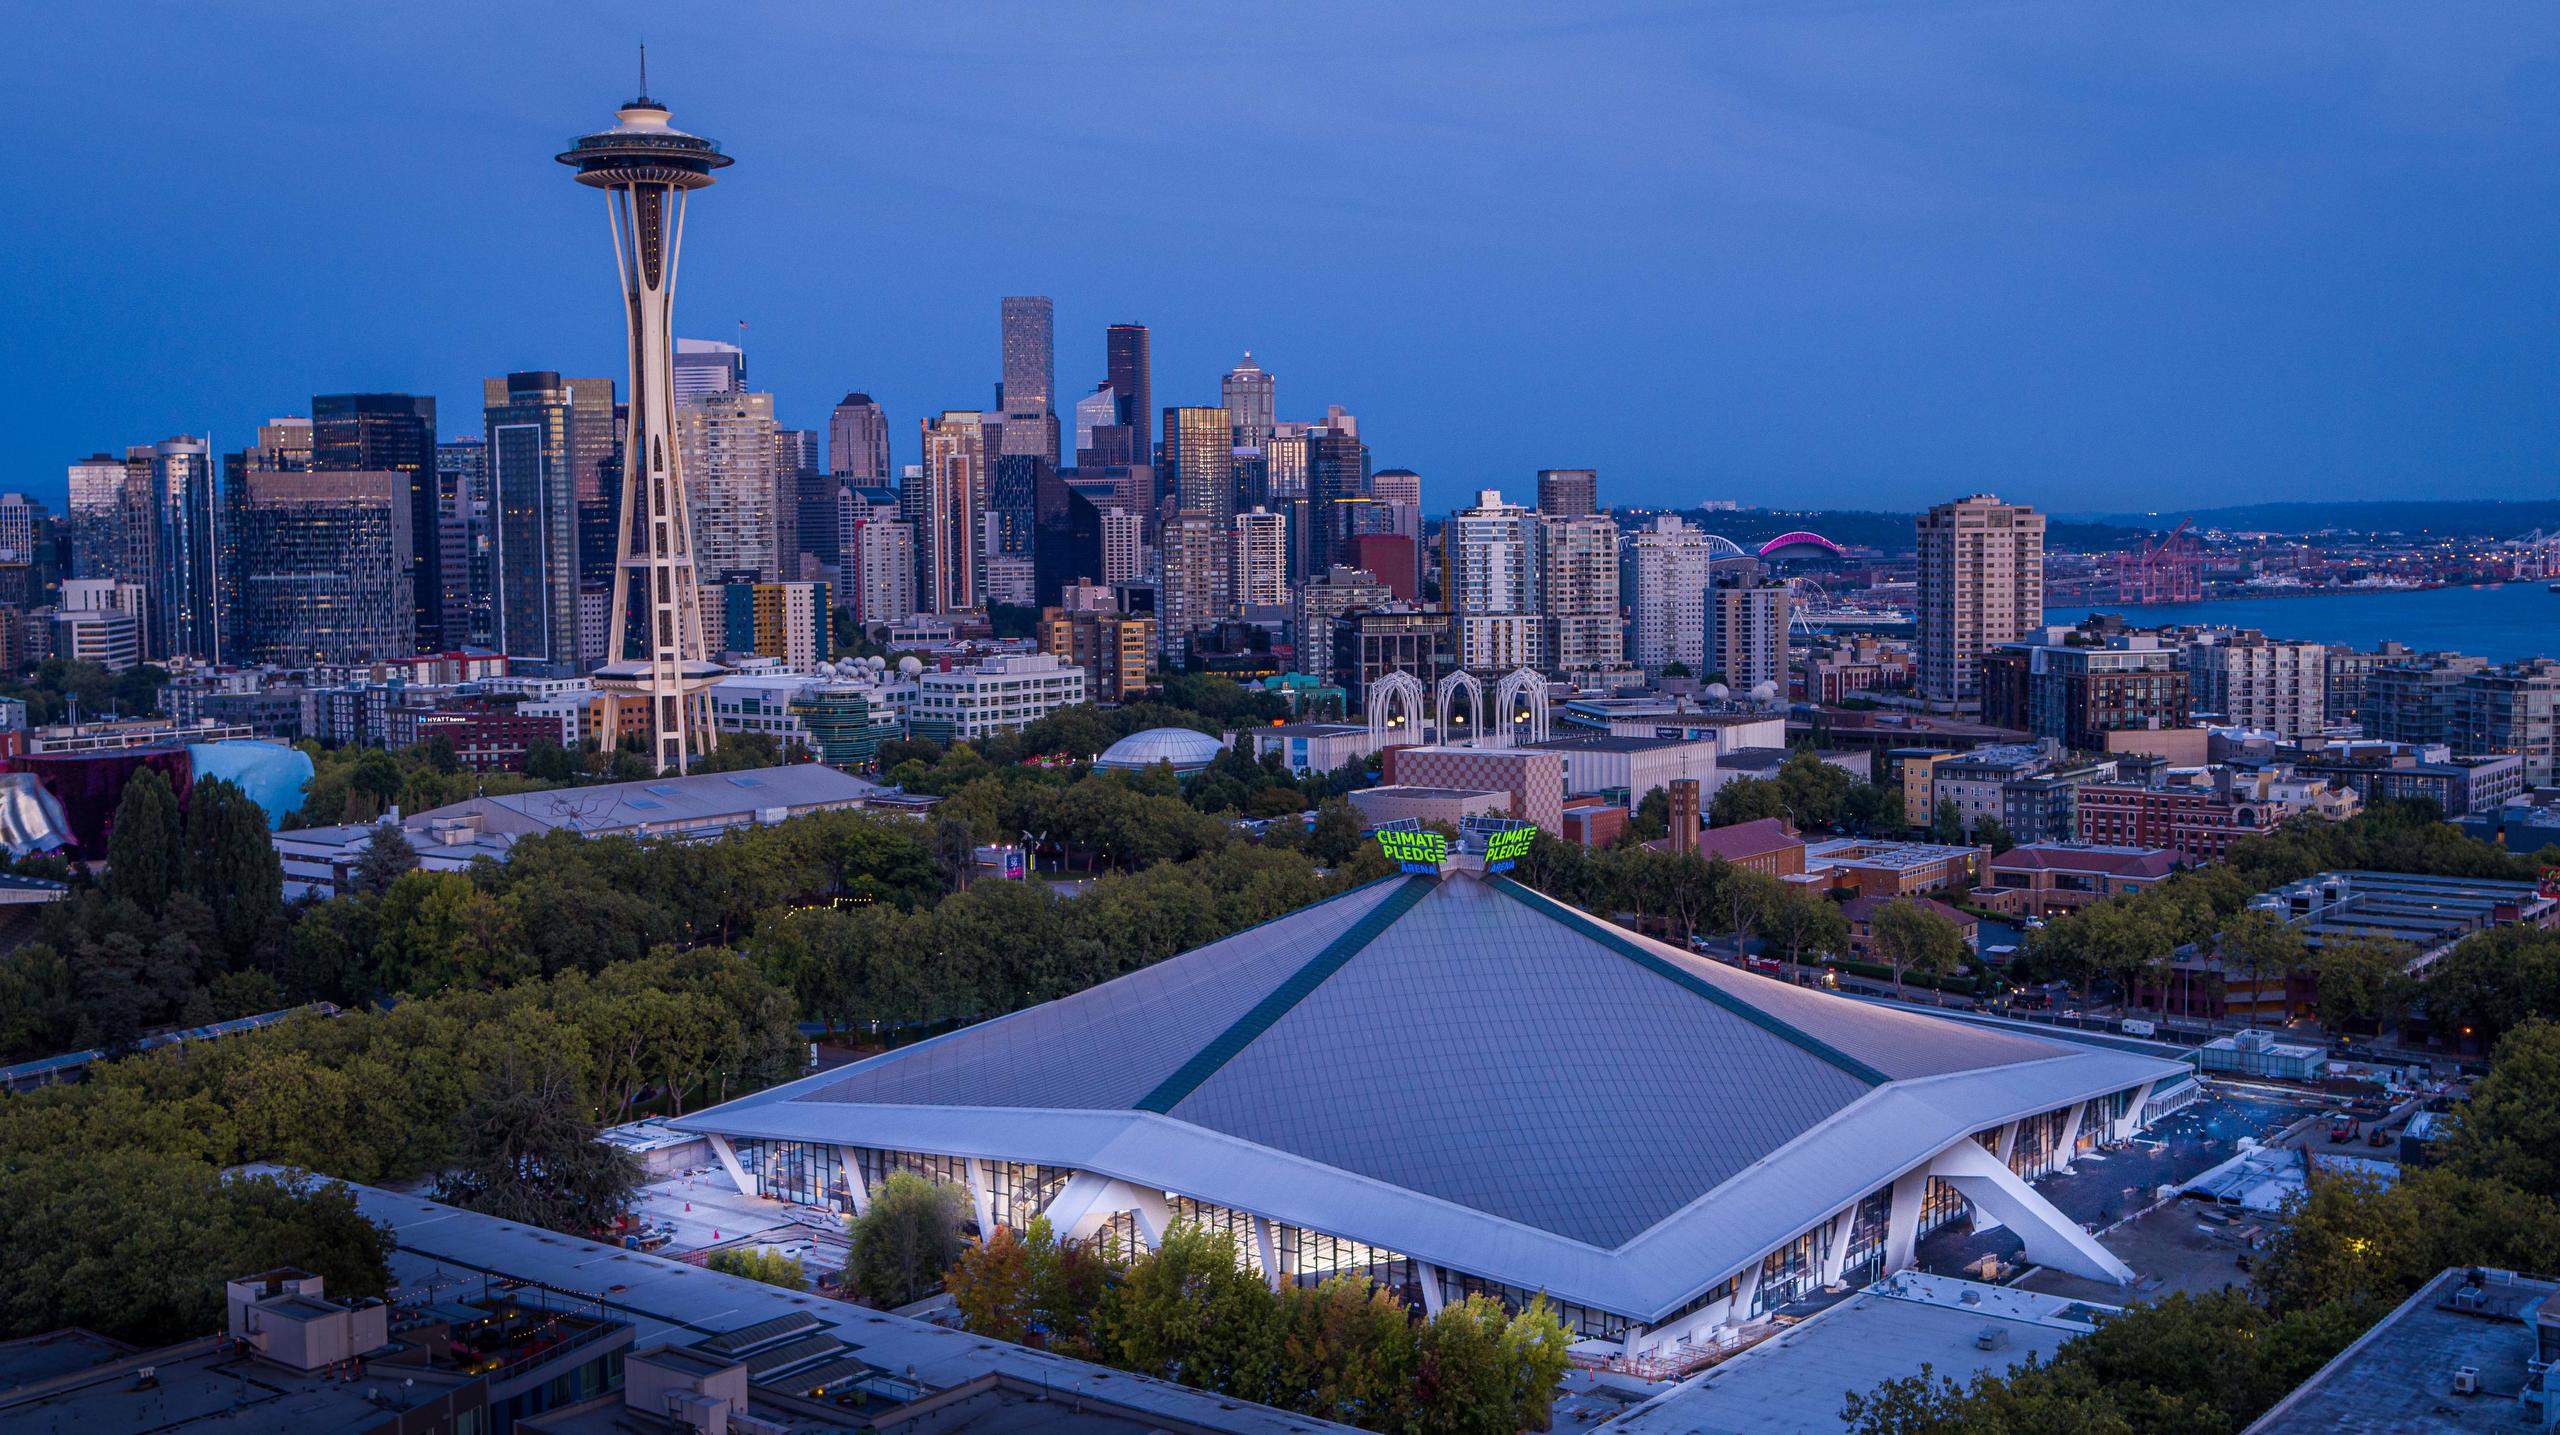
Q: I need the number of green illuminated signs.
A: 2